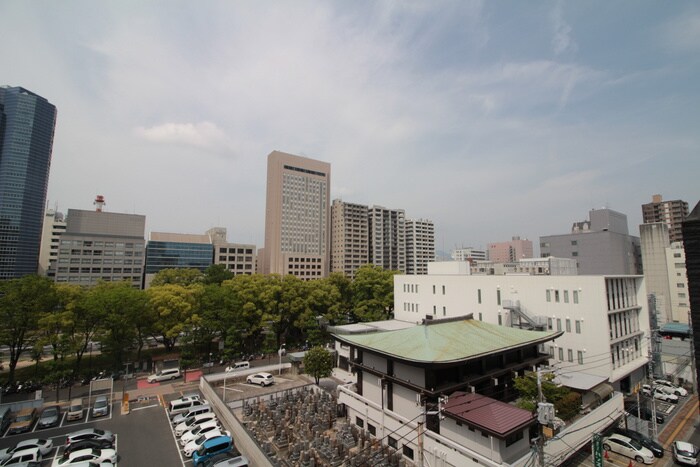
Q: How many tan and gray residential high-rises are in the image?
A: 3